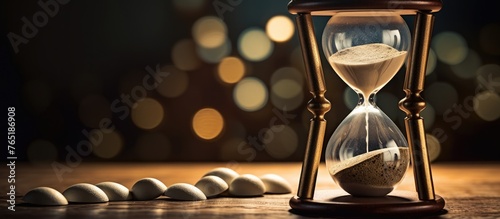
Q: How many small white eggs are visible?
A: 9